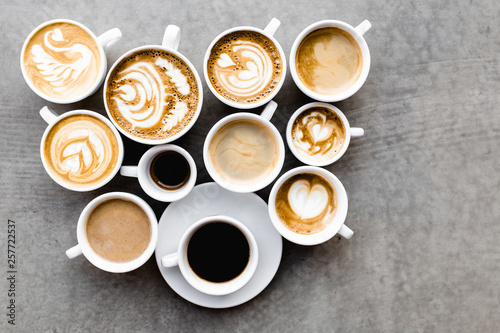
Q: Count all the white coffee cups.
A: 11